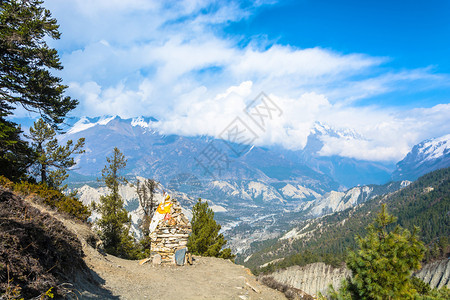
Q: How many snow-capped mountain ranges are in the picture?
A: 3